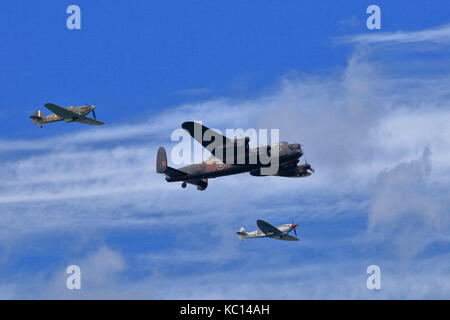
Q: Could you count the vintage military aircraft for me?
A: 3